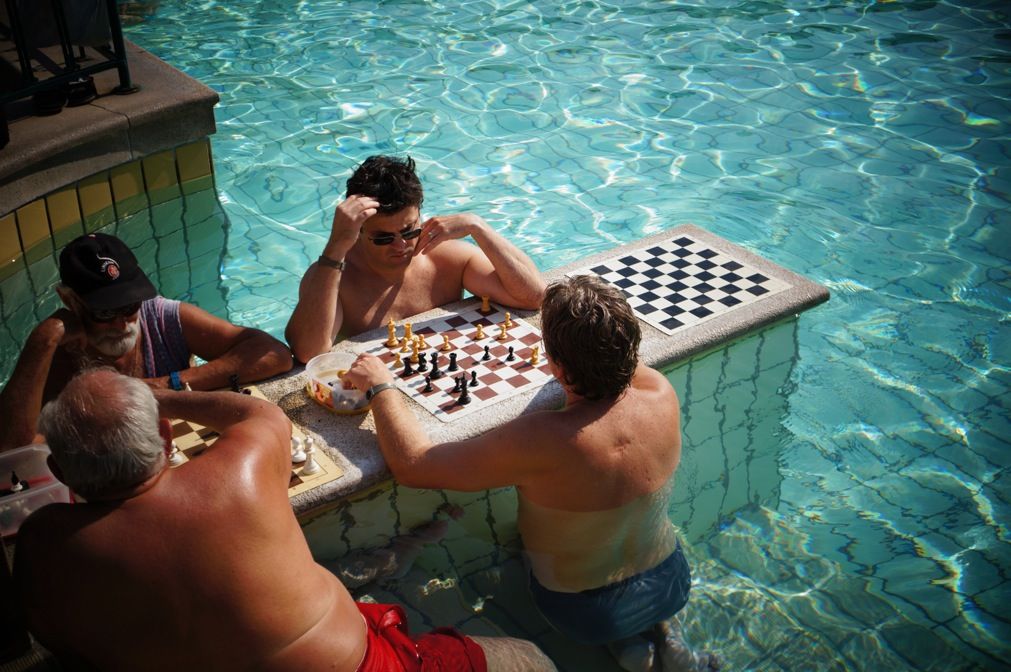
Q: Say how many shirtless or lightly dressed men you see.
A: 4